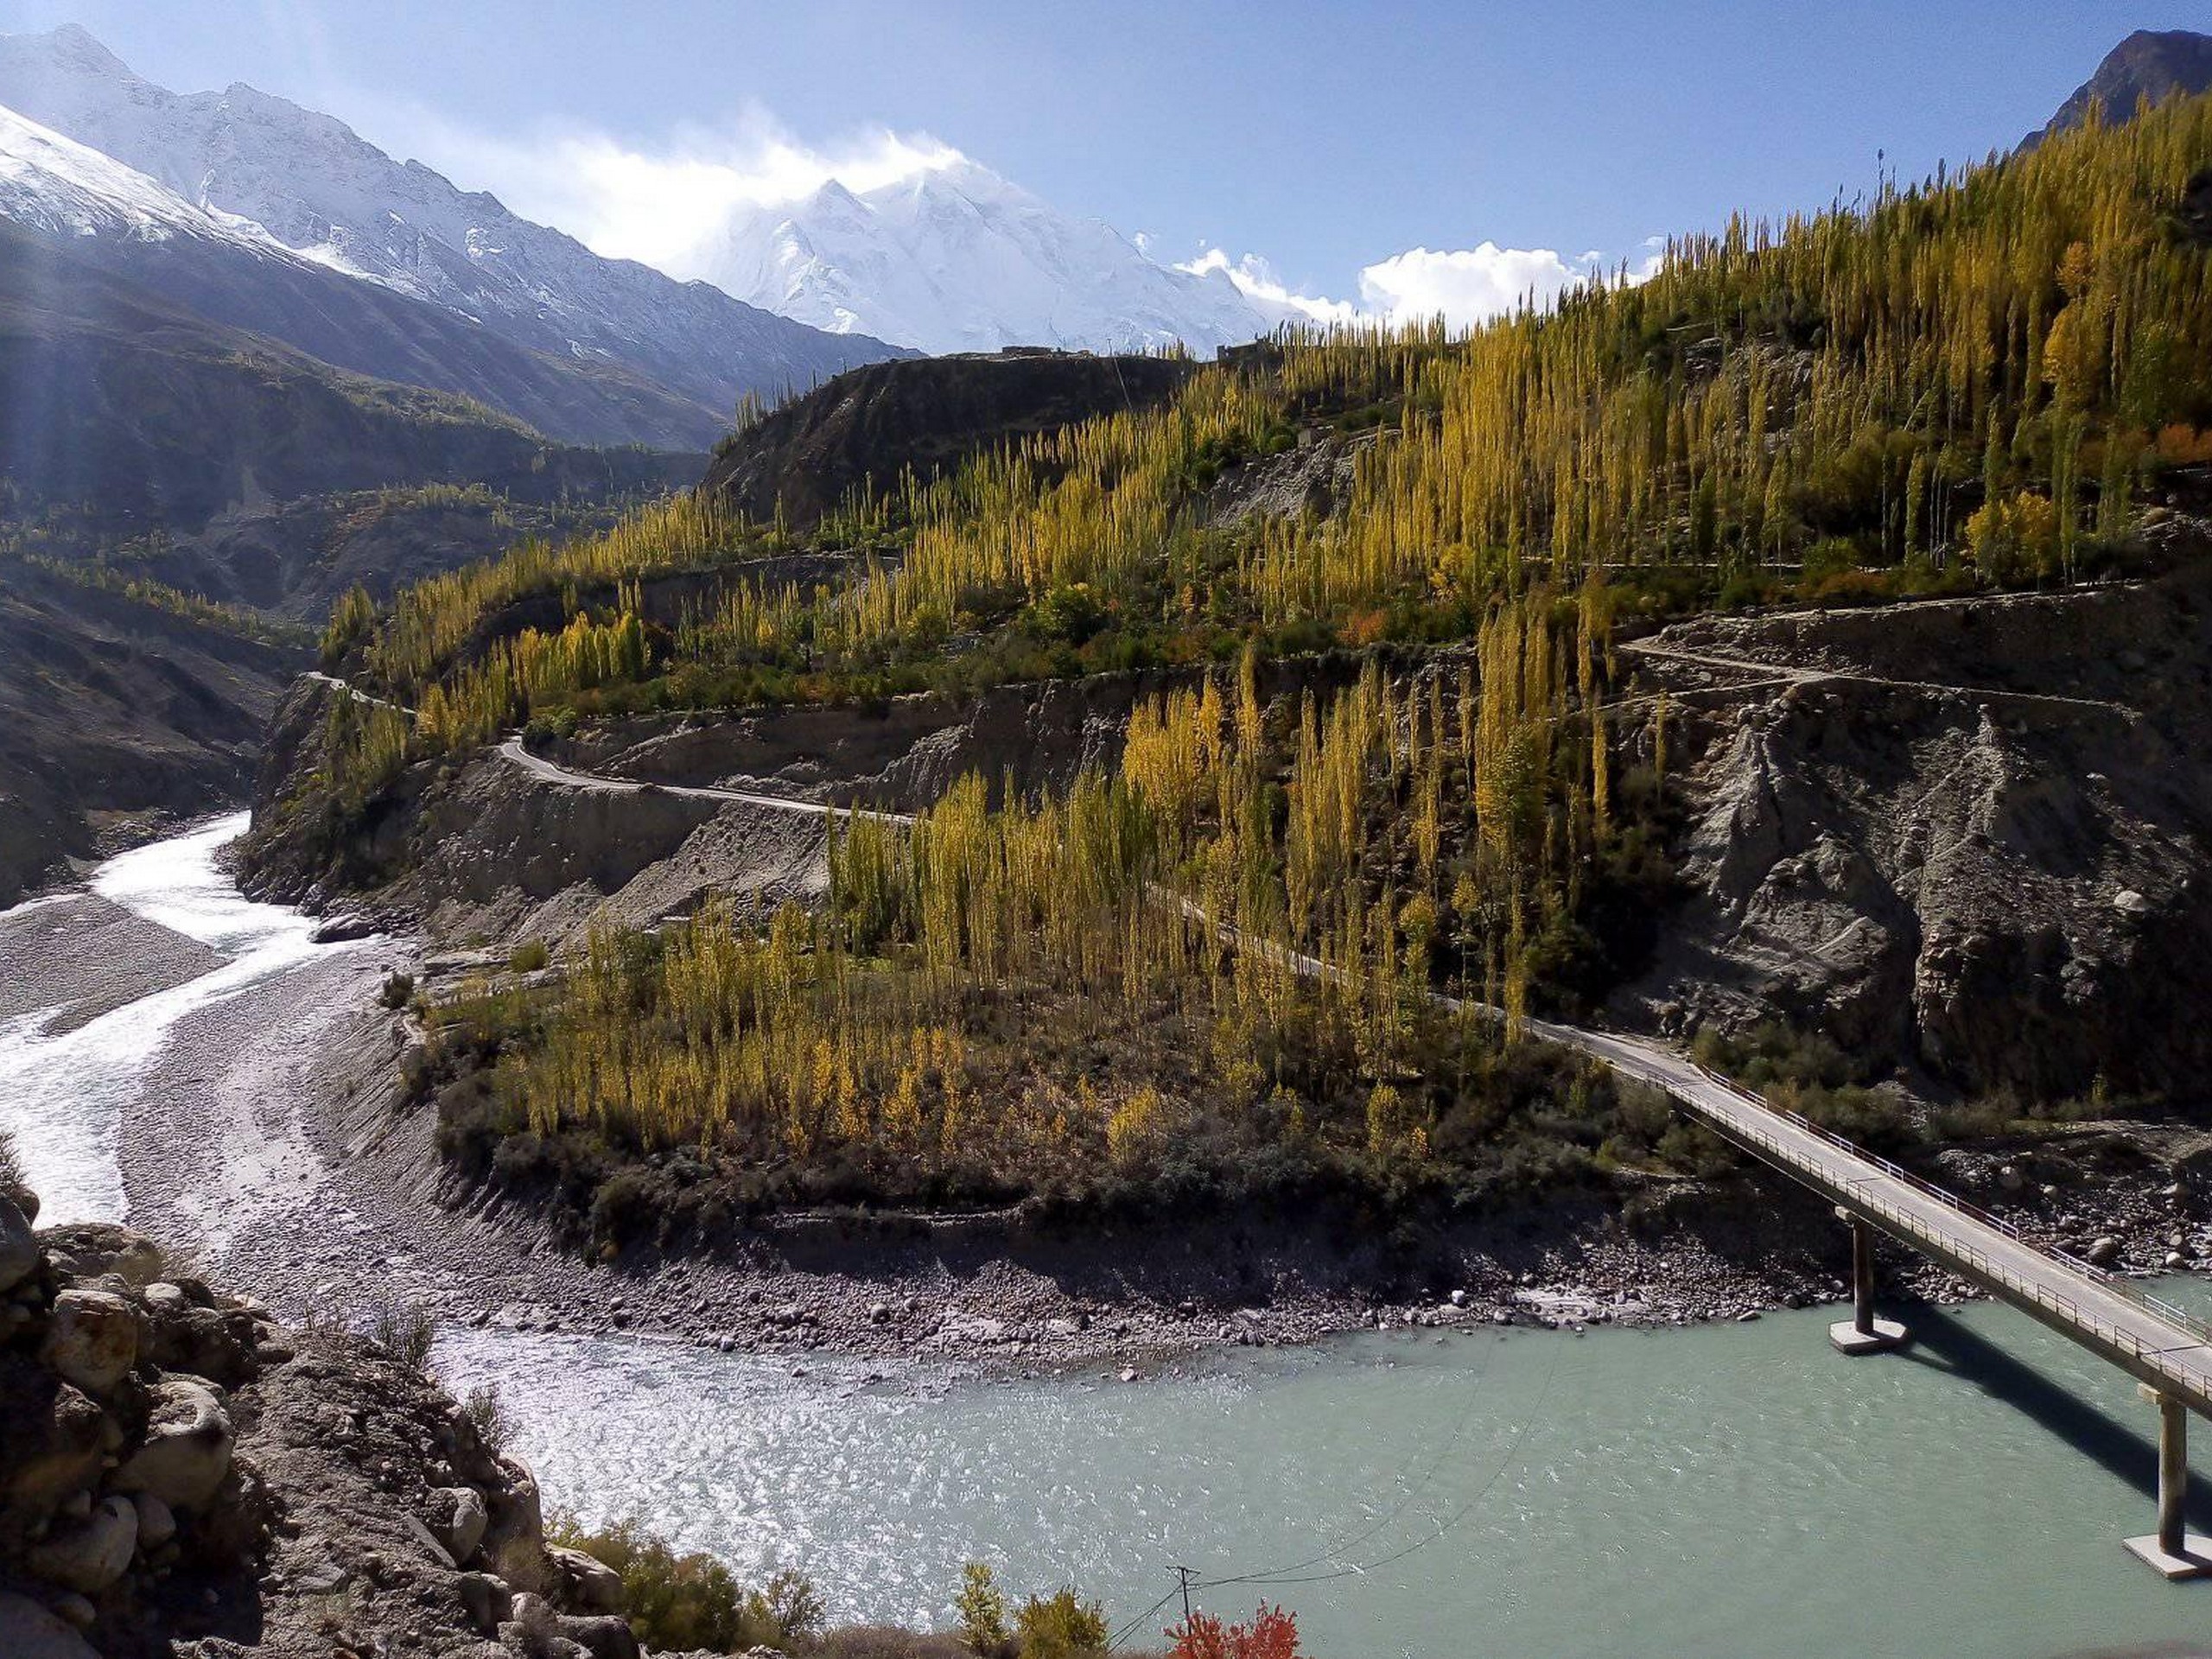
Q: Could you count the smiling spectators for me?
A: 0